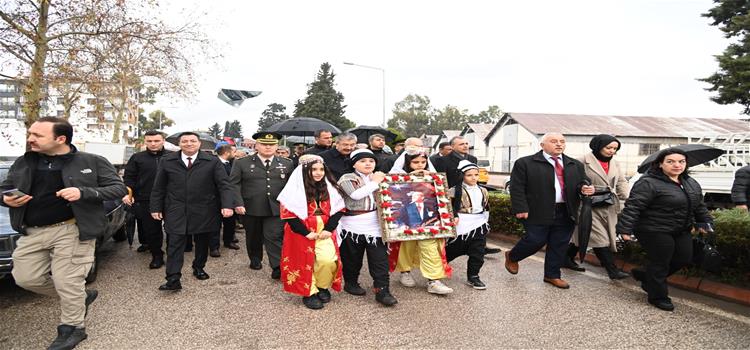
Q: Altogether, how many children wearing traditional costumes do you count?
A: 4